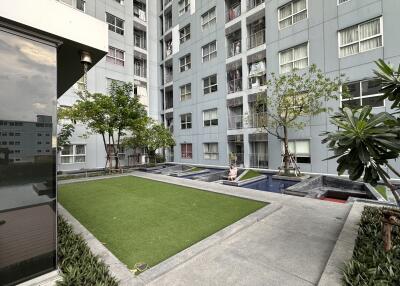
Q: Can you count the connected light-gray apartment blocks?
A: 2